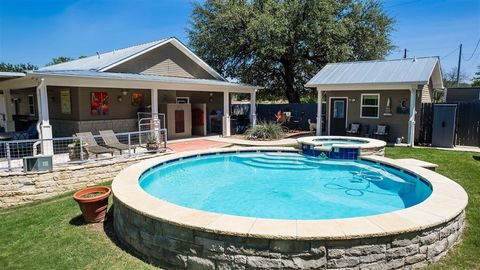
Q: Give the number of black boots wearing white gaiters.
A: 0